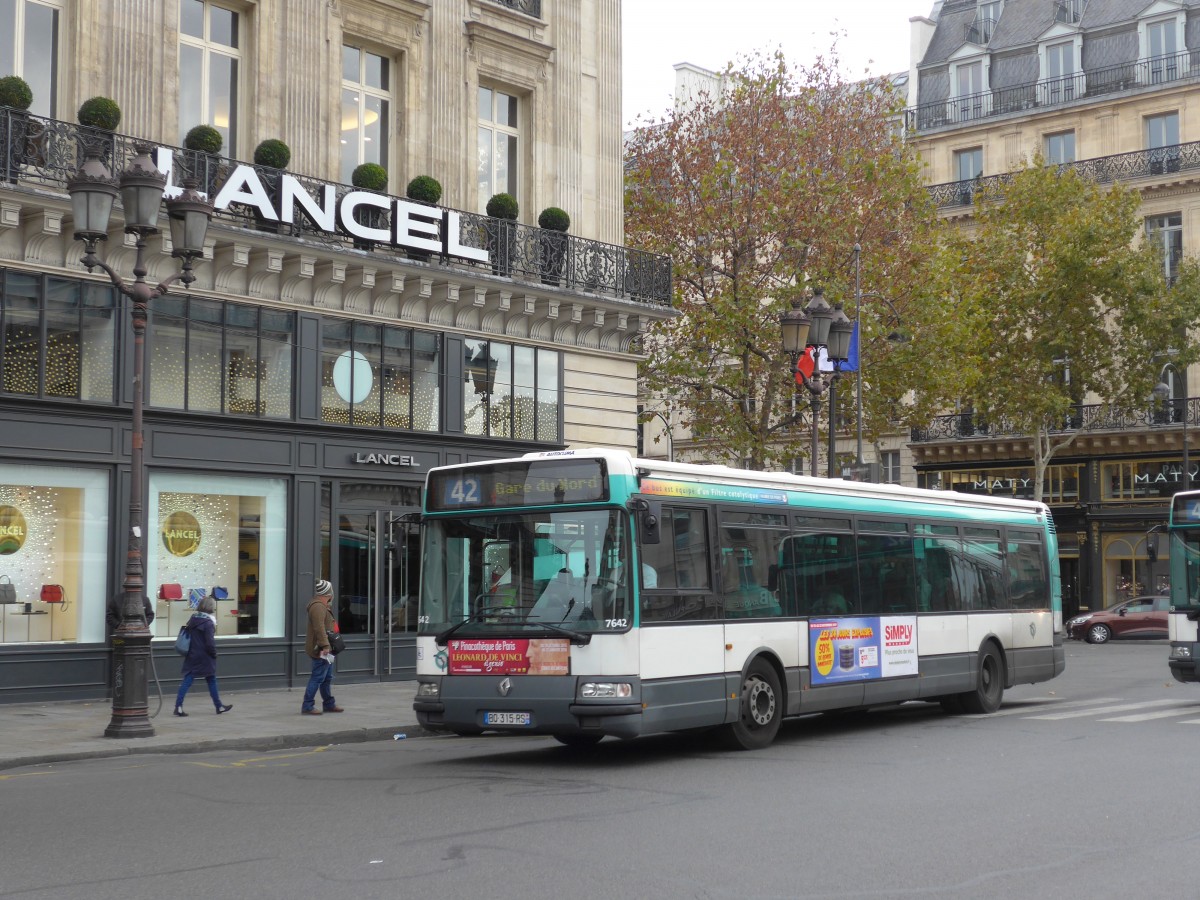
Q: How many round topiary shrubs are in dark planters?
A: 8